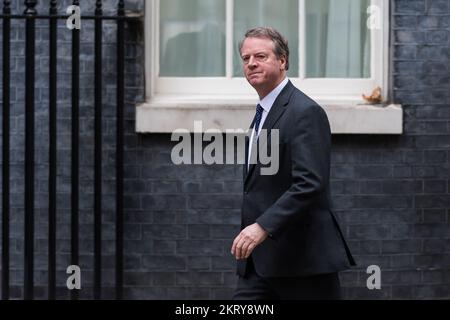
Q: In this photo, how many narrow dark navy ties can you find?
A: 1